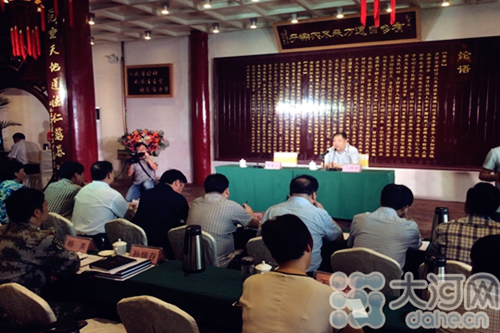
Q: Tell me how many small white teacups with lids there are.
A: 4